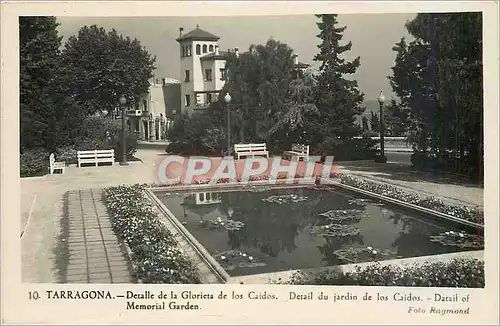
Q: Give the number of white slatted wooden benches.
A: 4